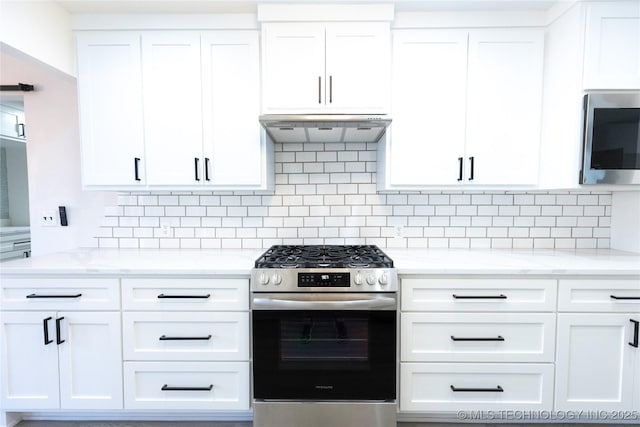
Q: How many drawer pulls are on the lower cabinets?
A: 8